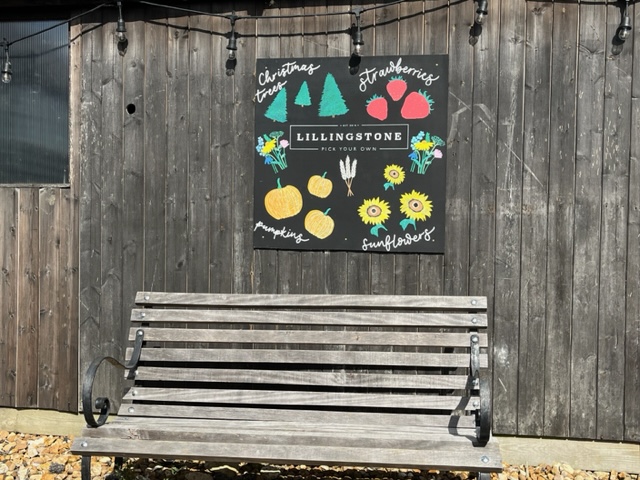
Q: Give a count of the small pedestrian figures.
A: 0